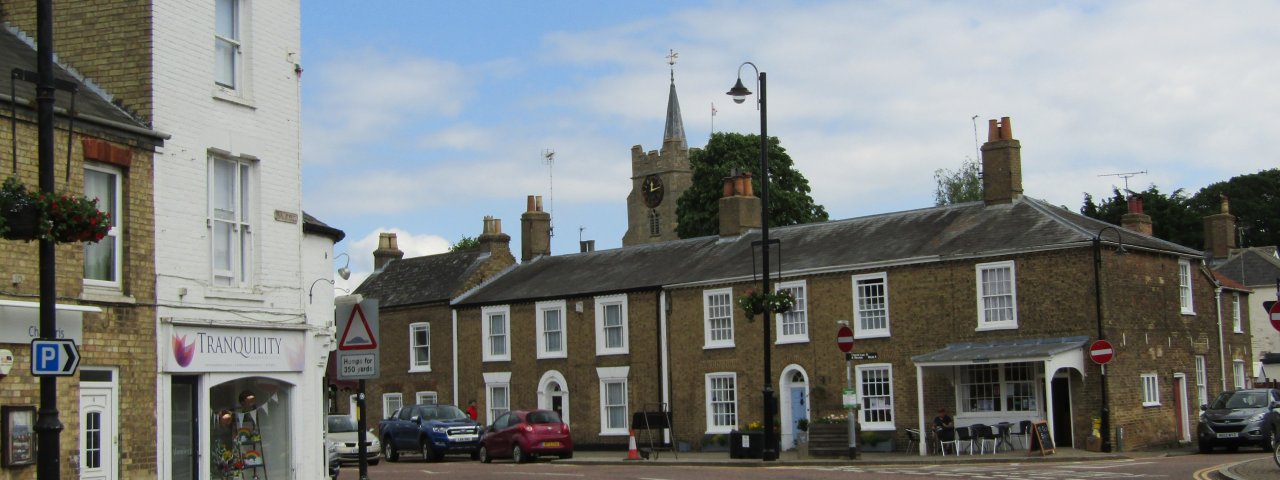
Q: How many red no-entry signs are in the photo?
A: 3